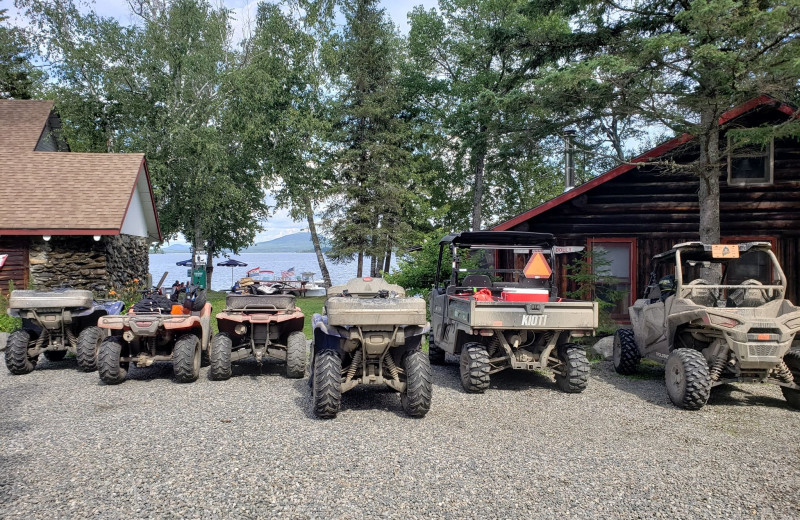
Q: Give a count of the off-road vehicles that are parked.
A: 6